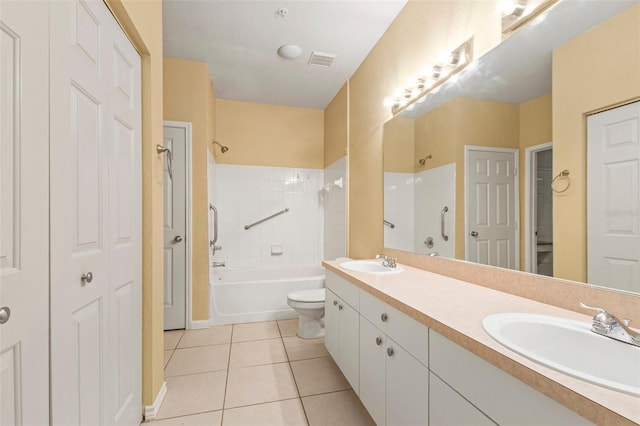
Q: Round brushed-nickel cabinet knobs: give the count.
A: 5